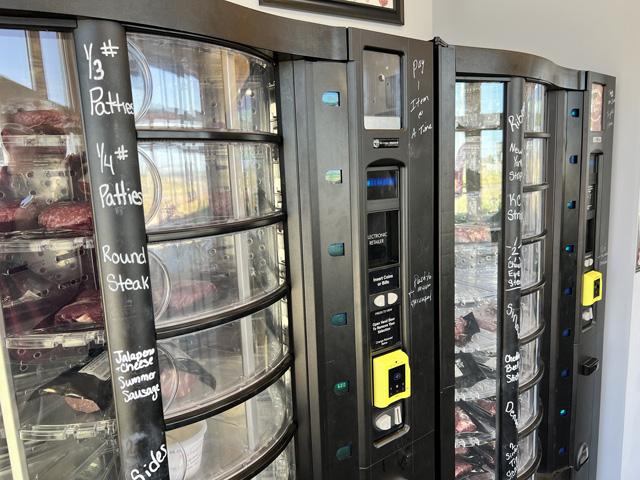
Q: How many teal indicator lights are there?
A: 15